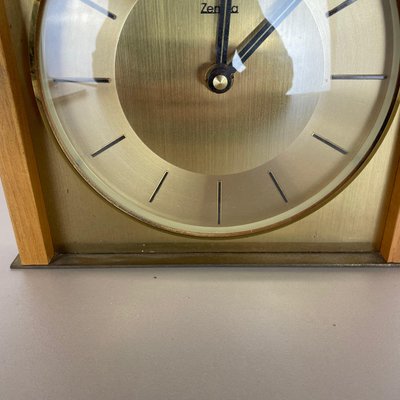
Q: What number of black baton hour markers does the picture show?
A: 9